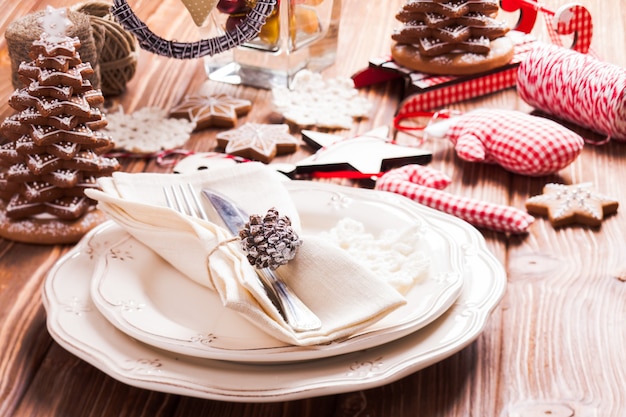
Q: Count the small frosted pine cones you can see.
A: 1